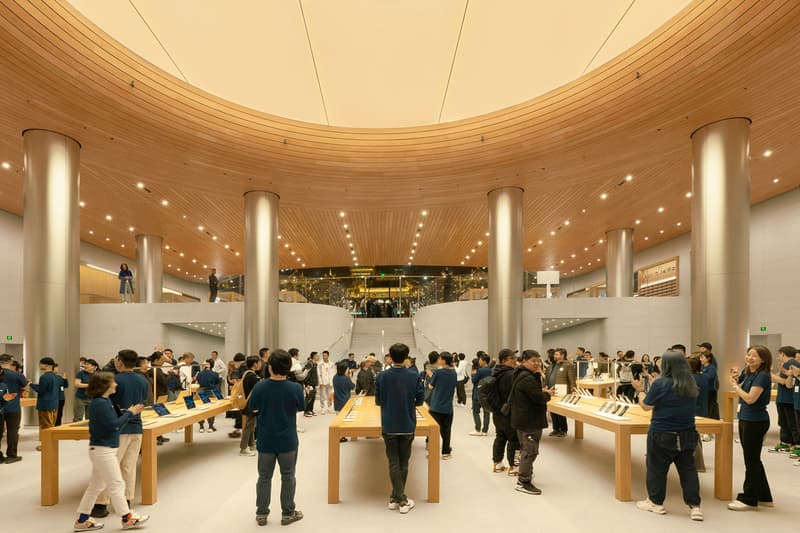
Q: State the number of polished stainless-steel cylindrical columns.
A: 6